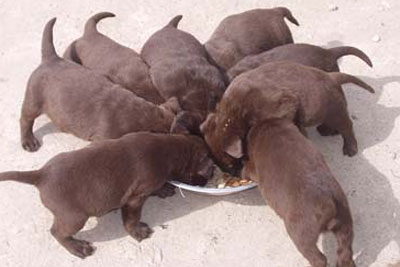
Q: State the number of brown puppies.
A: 8